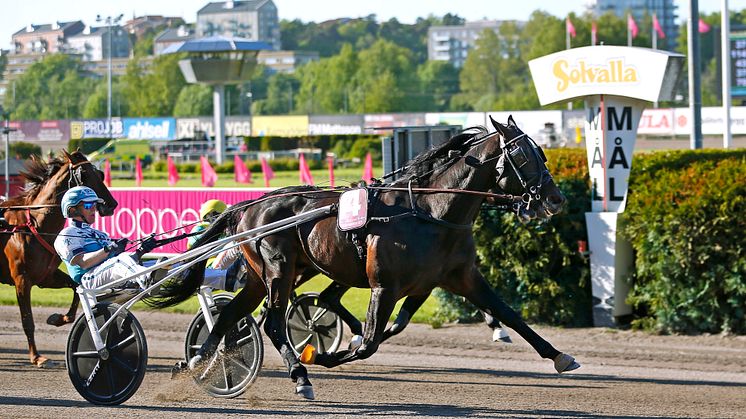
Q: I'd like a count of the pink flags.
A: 14